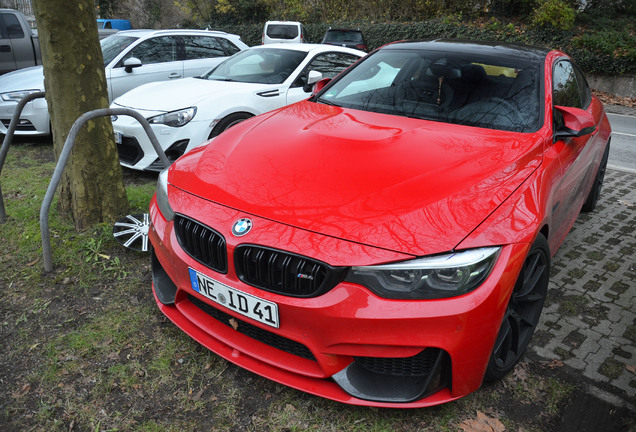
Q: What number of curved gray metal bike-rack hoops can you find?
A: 2